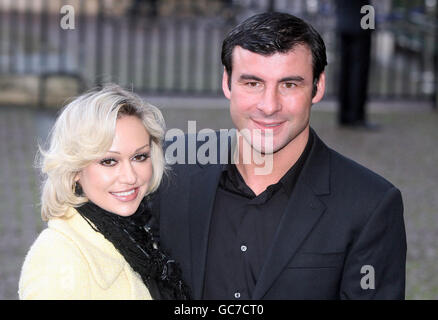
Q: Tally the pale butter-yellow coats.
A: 1